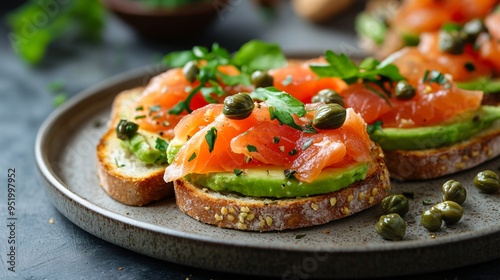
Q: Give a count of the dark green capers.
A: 15